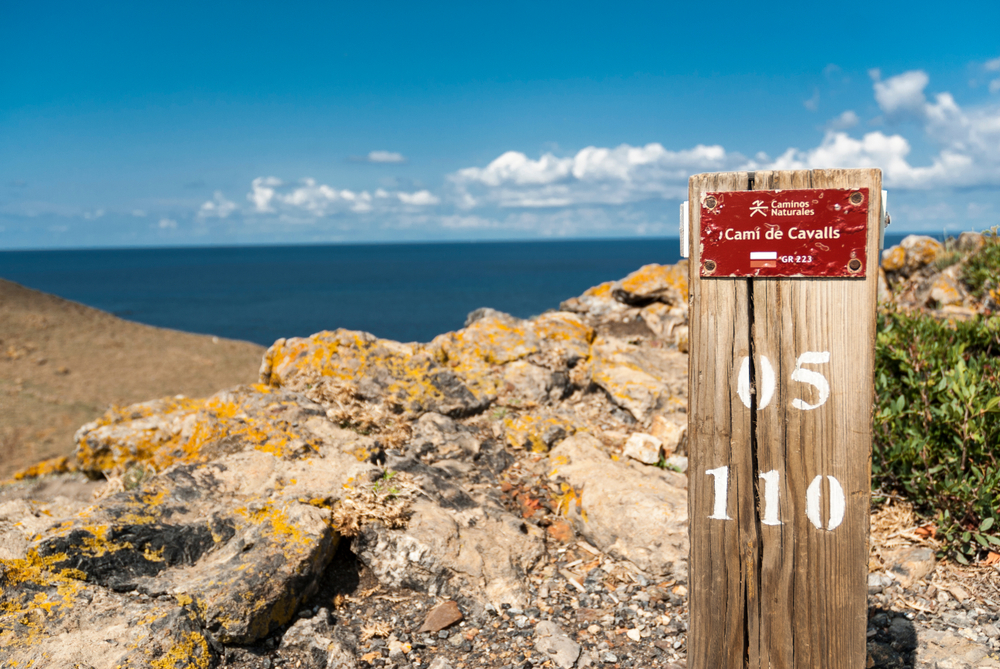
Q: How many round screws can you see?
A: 4